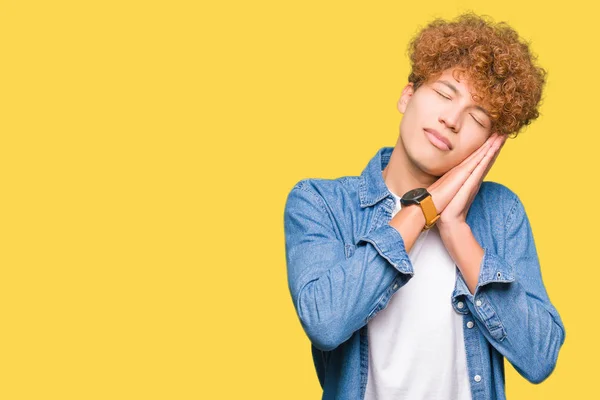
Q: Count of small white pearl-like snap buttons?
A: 4